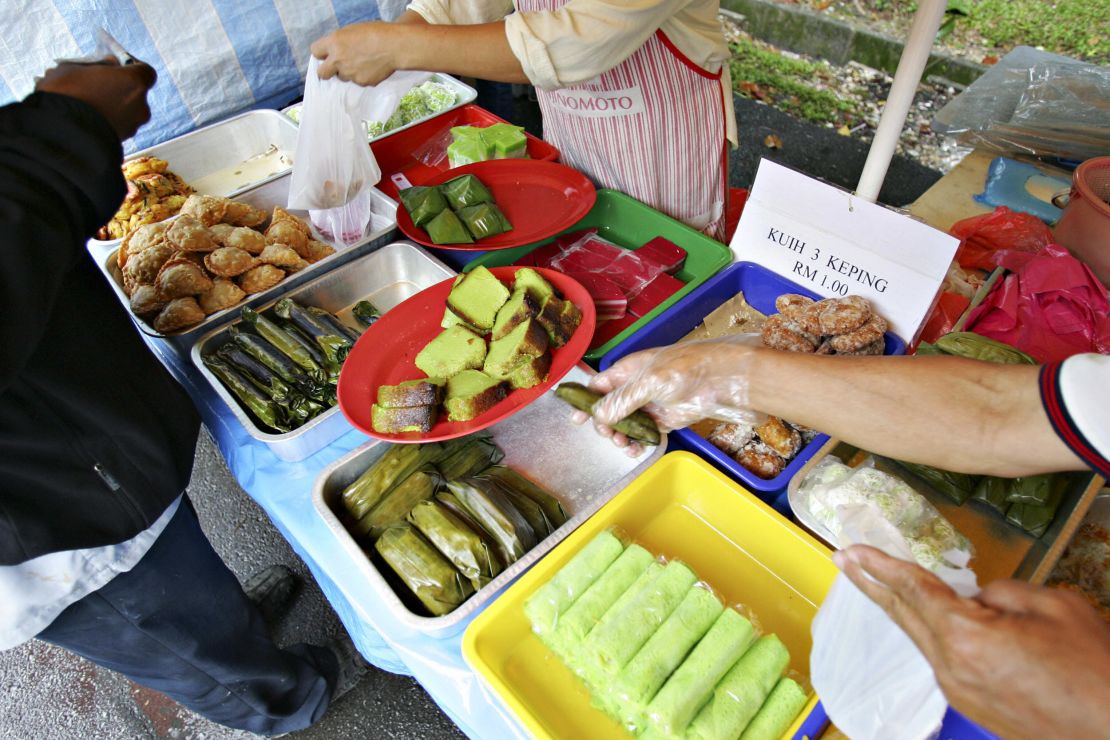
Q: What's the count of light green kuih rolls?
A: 7